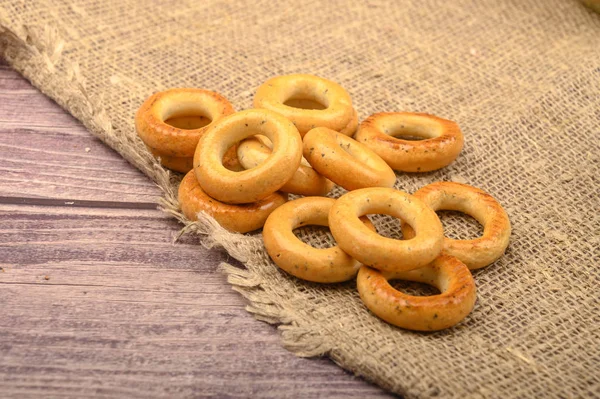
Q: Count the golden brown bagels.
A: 13